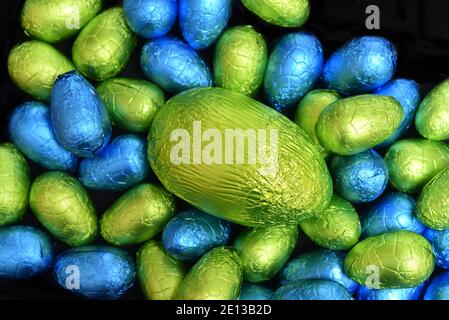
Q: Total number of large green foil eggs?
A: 1